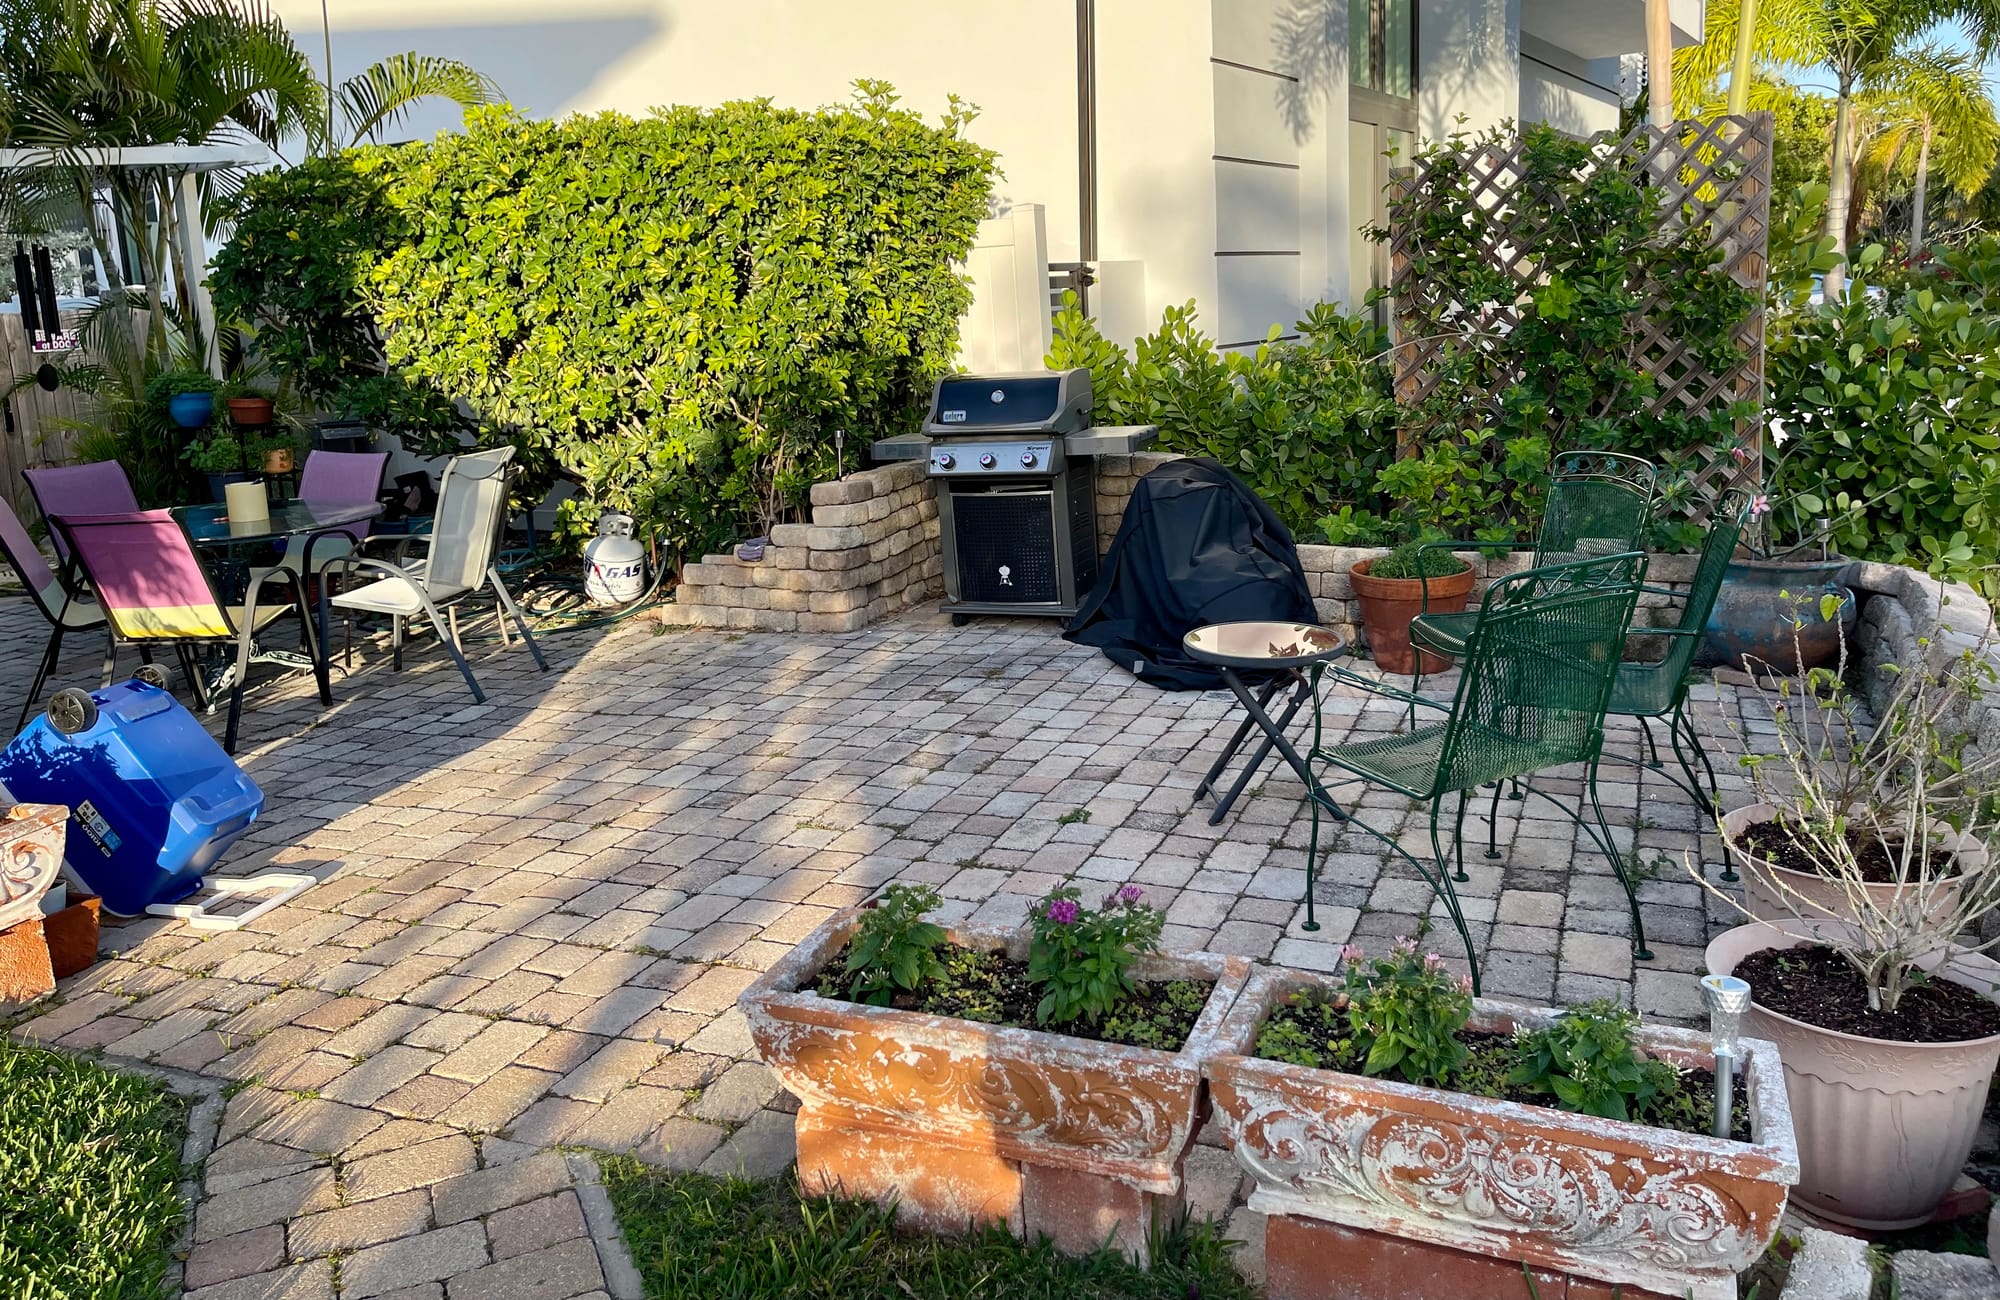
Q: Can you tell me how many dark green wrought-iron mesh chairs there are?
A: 3